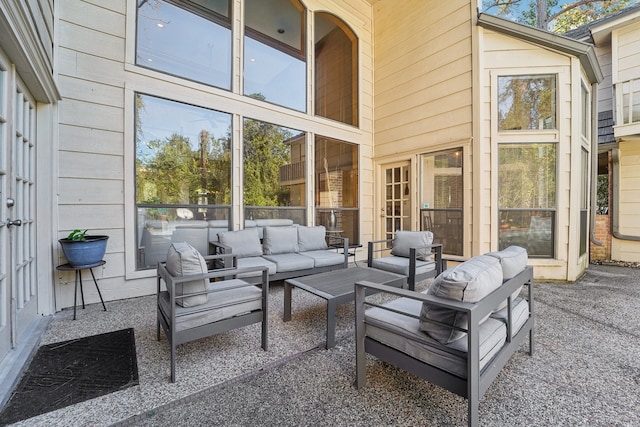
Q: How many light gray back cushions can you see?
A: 7